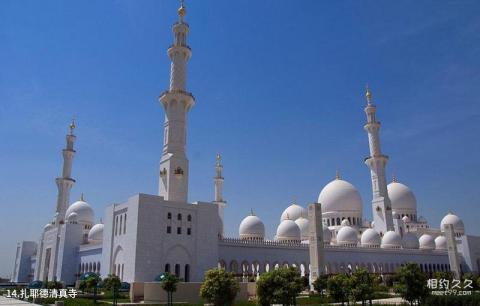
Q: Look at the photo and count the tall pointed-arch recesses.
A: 2